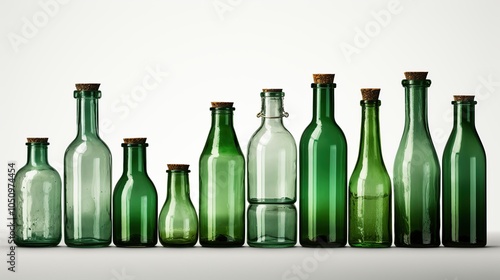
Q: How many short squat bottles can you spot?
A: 3